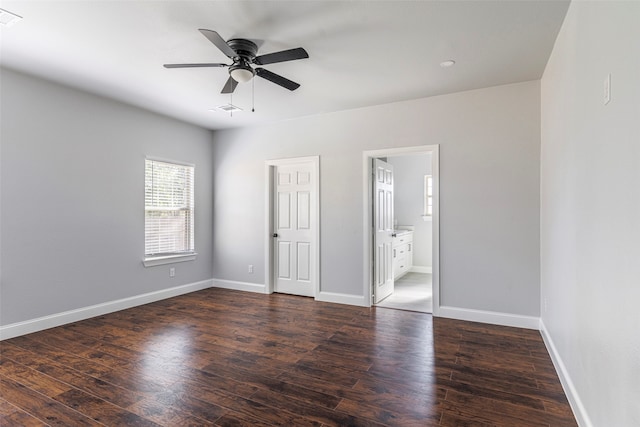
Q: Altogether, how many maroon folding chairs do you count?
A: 0